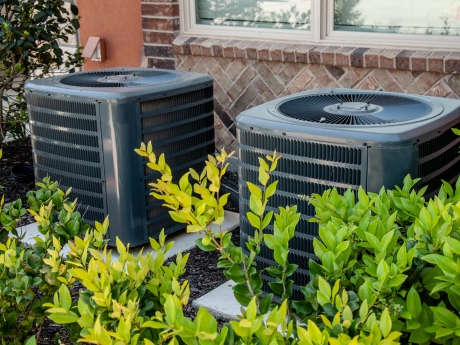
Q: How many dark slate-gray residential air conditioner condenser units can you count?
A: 2